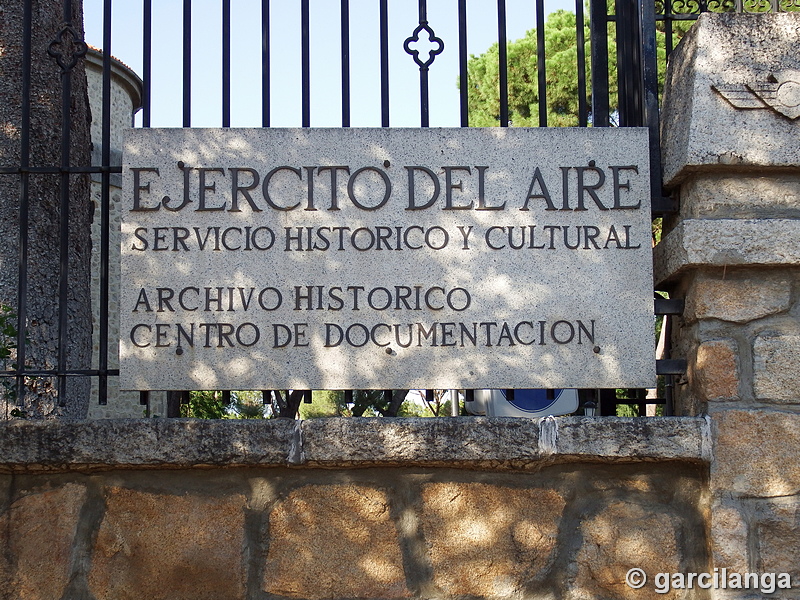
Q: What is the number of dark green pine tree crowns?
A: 1